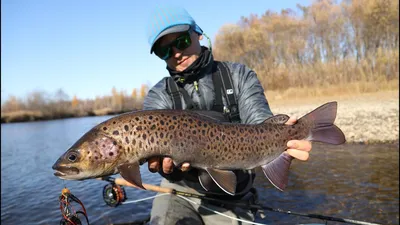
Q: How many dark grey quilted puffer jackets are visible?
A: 1